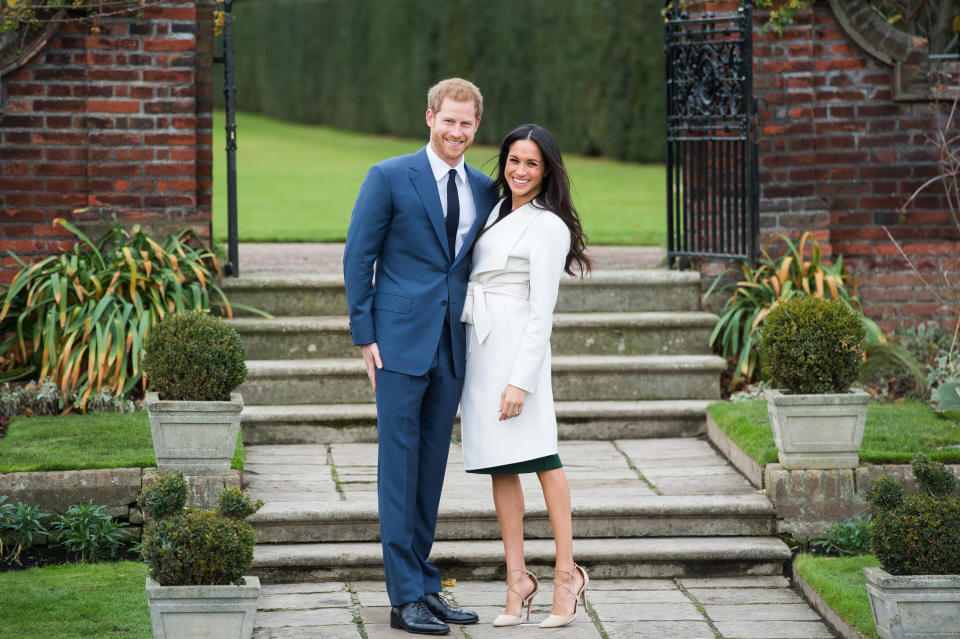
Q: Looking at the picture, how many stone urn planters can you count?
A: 4